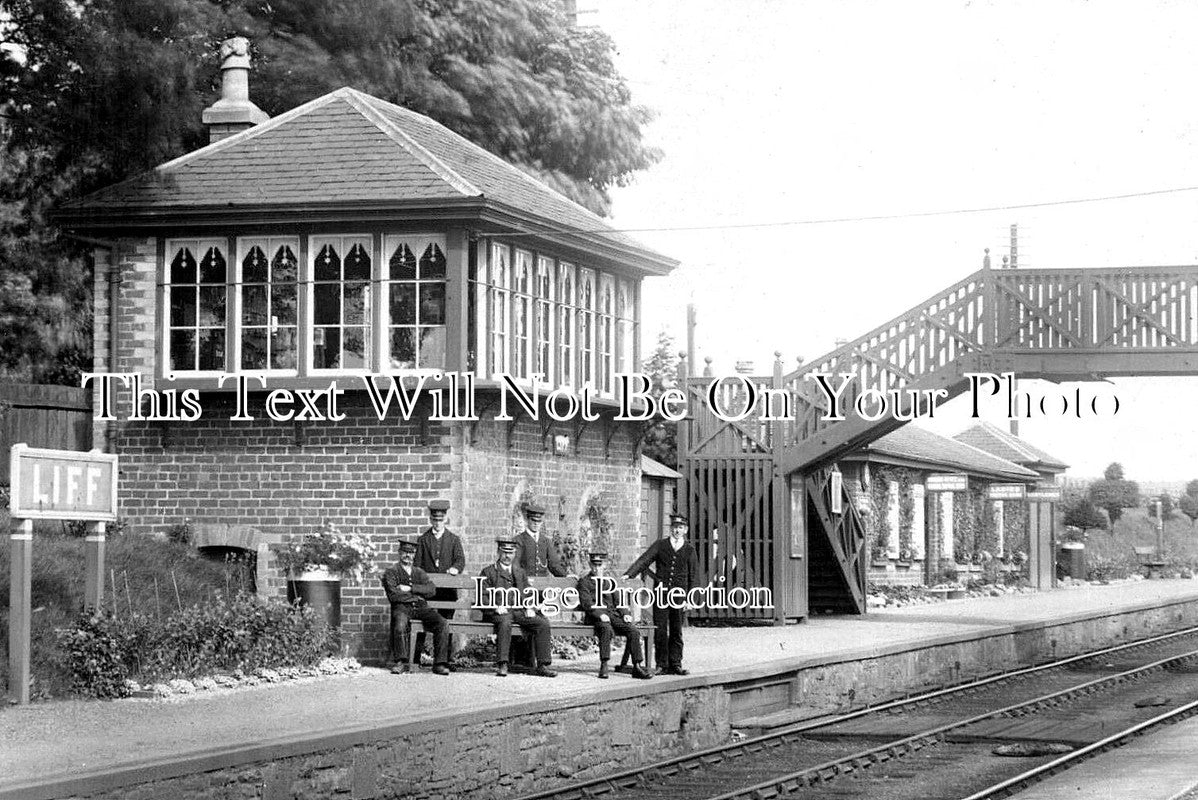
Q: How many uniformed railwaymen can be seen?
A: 6